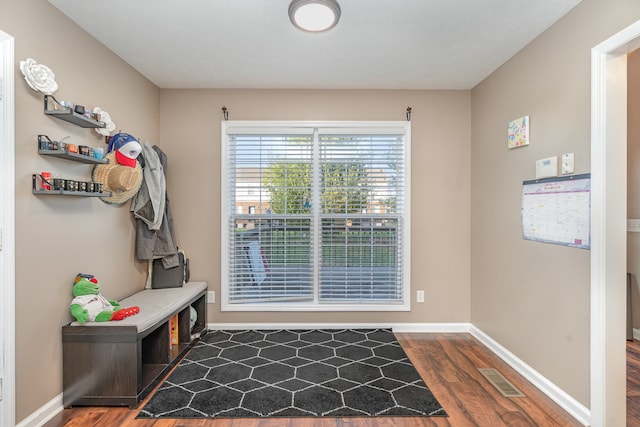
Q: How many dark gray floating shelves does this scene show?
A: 3